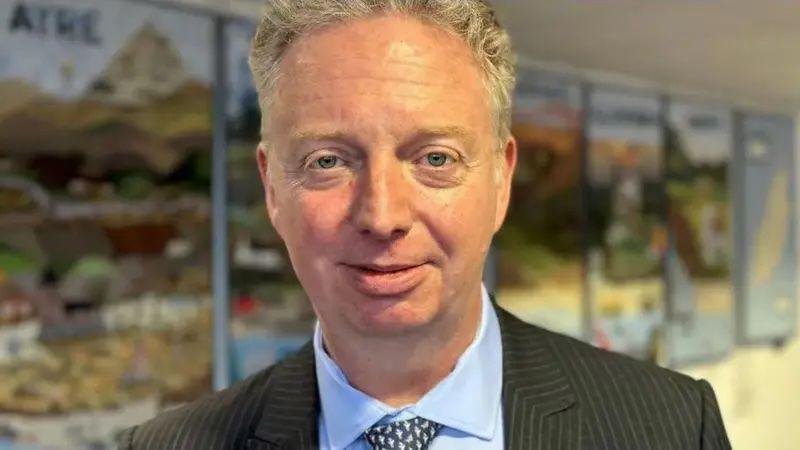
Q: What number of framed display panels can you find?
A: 6